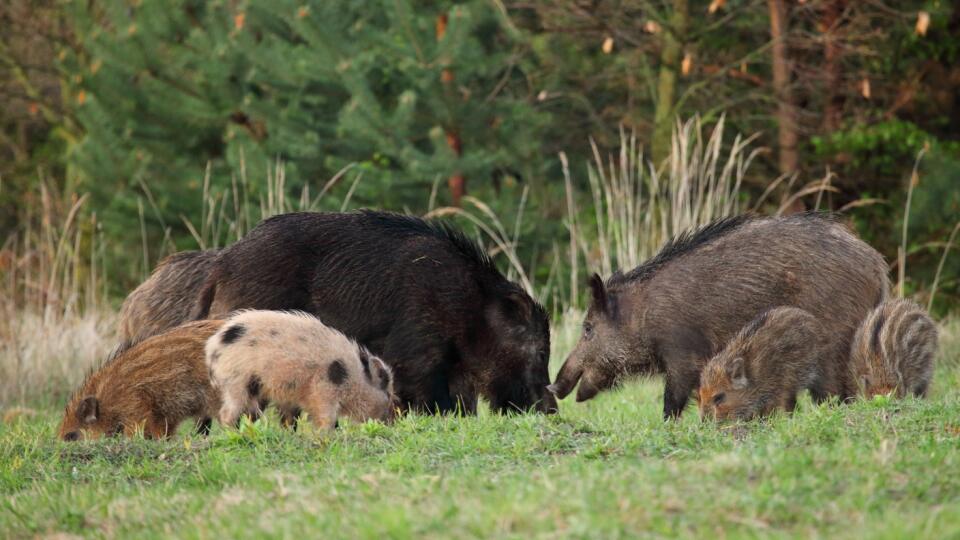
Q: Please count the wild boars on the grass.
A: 7